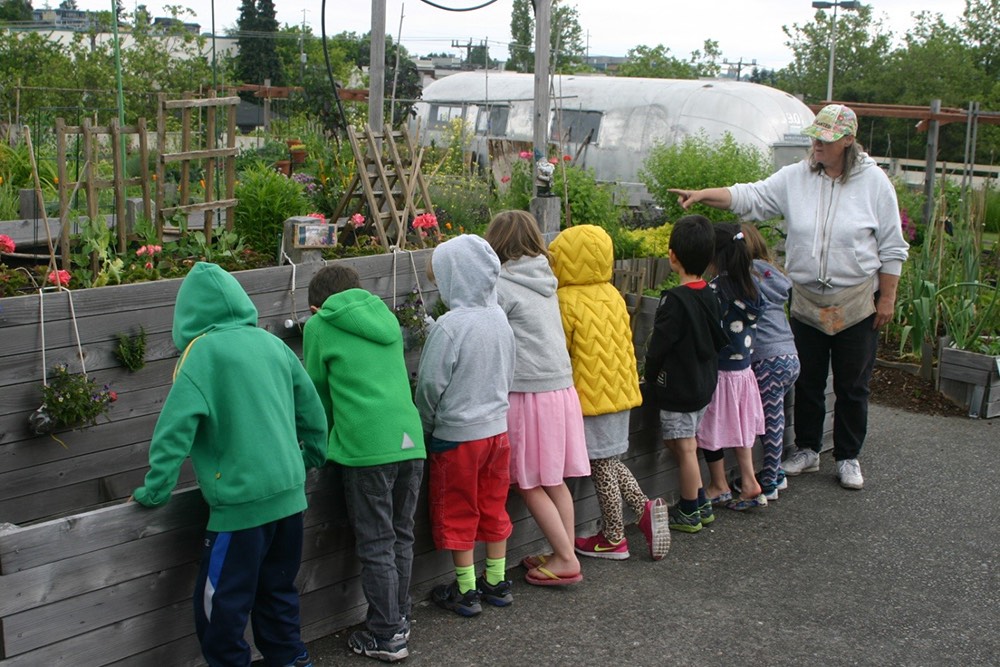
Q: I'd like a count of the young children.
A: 8